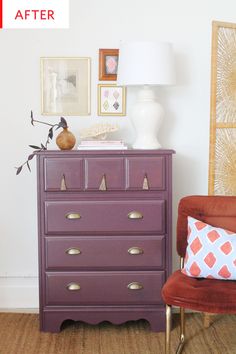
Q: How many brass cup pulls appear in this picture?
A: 6